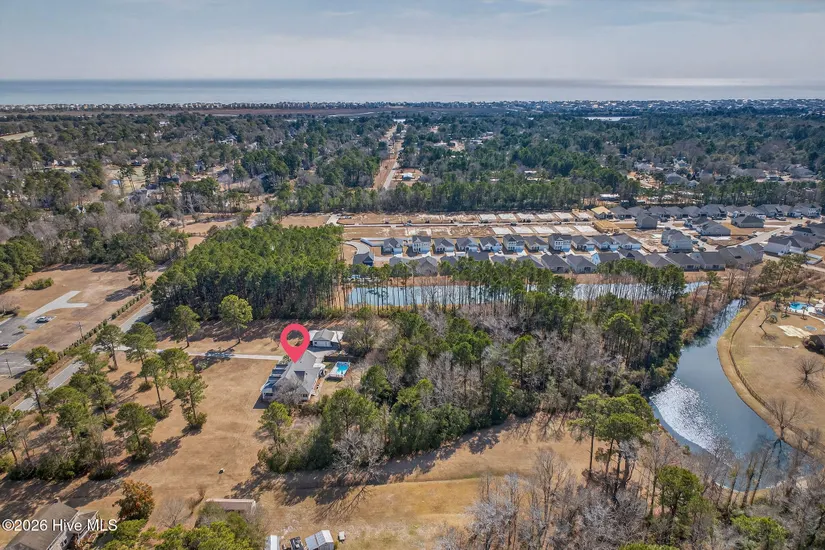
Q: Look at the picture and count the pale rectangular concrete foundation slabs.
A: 11